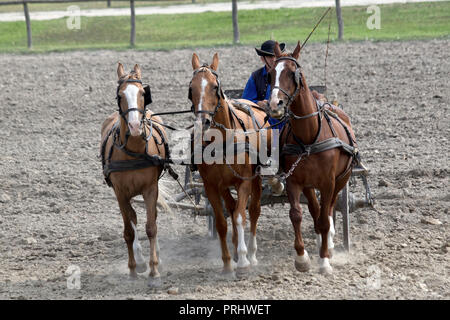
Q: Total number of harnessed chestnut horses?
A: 3